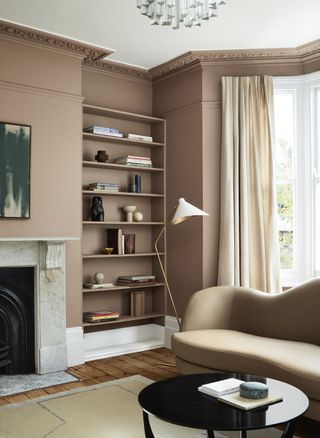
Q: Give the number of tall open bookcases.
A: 1